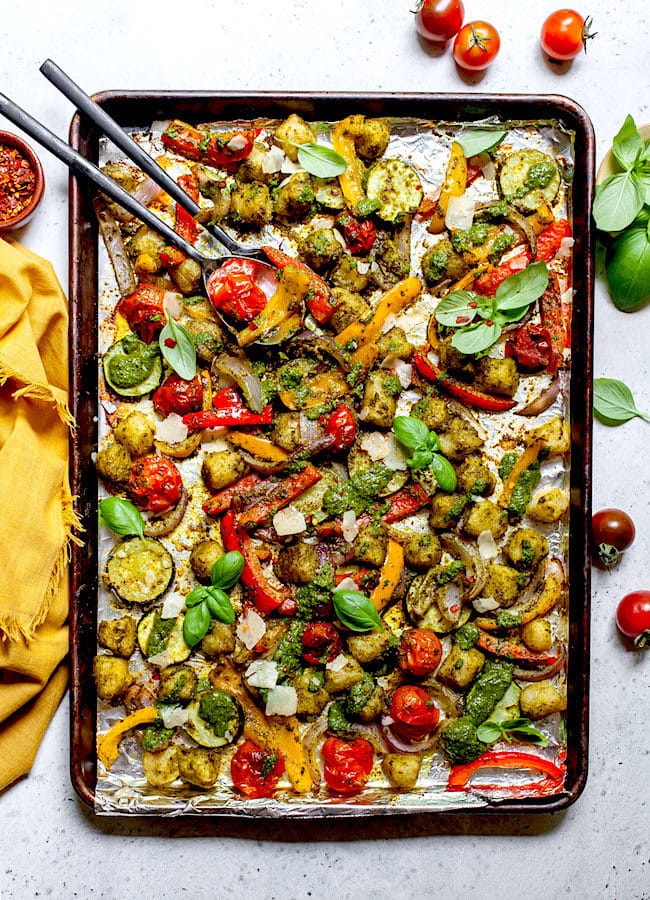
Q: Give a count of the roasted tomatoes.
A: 12